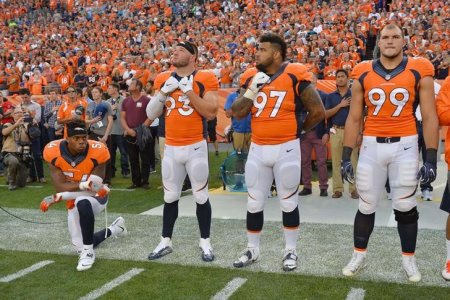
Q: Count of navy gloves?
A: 2